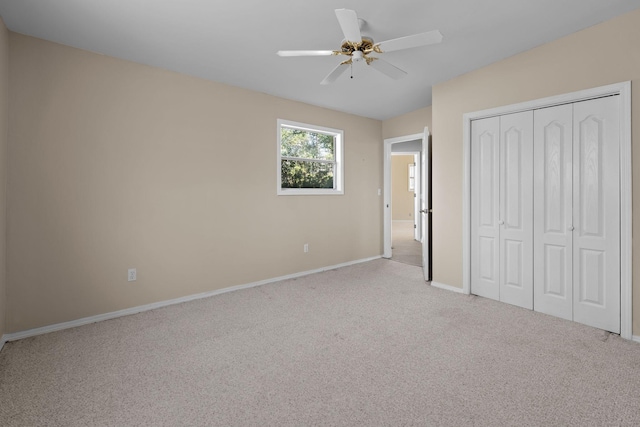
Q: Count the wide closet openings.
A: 1